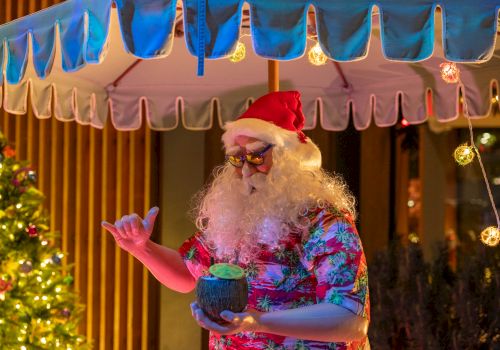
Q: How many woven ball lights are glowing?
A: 5